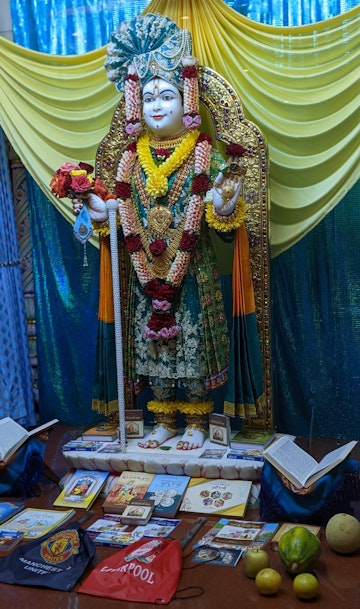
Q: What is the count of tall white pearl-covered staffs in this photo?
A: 1